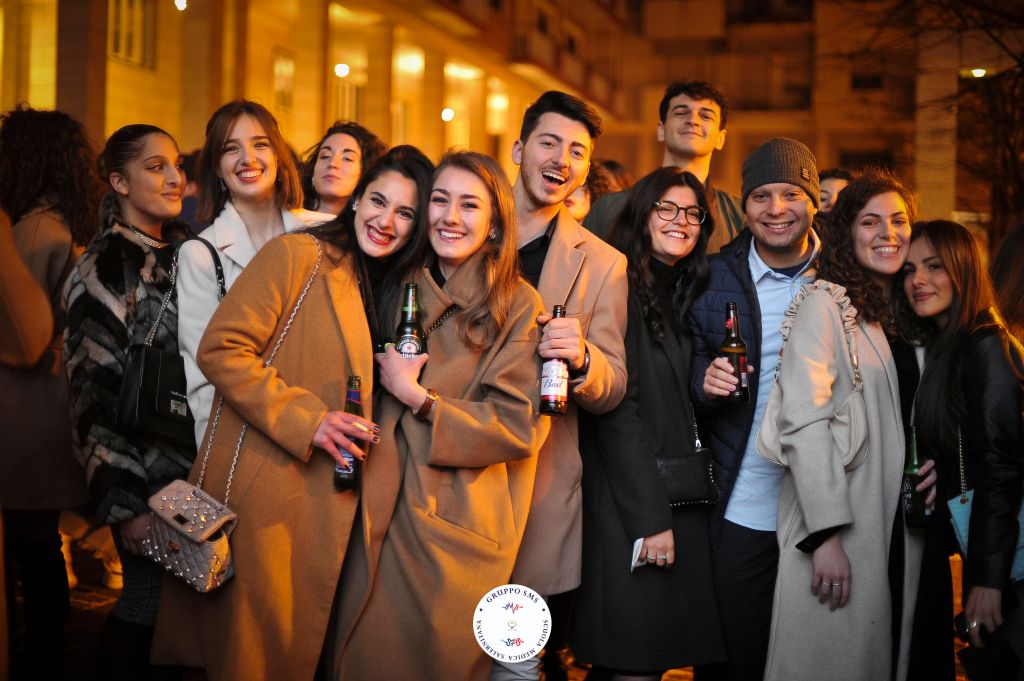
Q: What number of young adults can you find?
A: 11